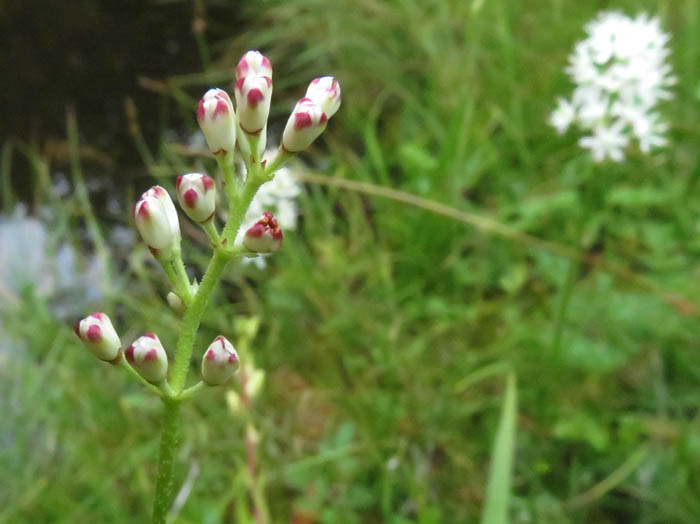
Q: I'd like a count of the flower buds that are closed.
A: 11